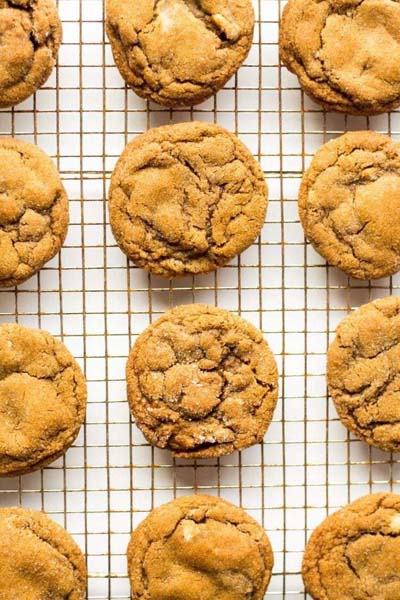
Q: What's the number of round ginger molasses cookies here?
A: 12